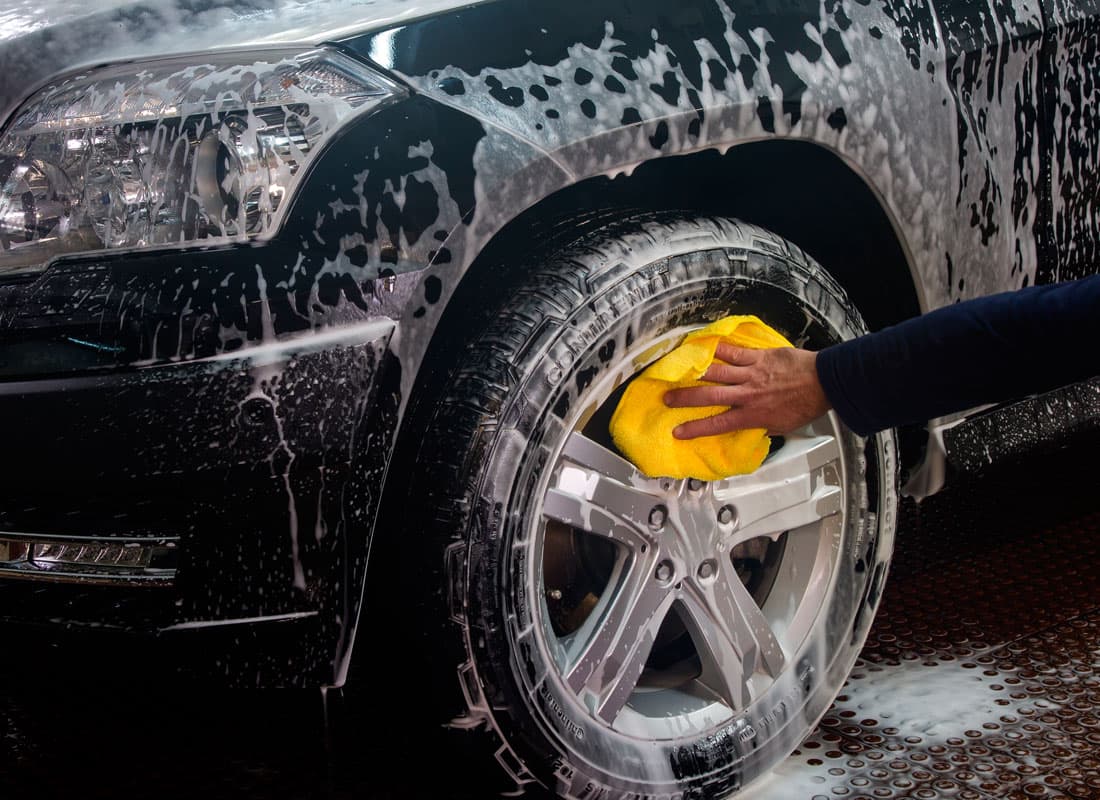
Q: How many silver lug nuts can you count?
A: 5